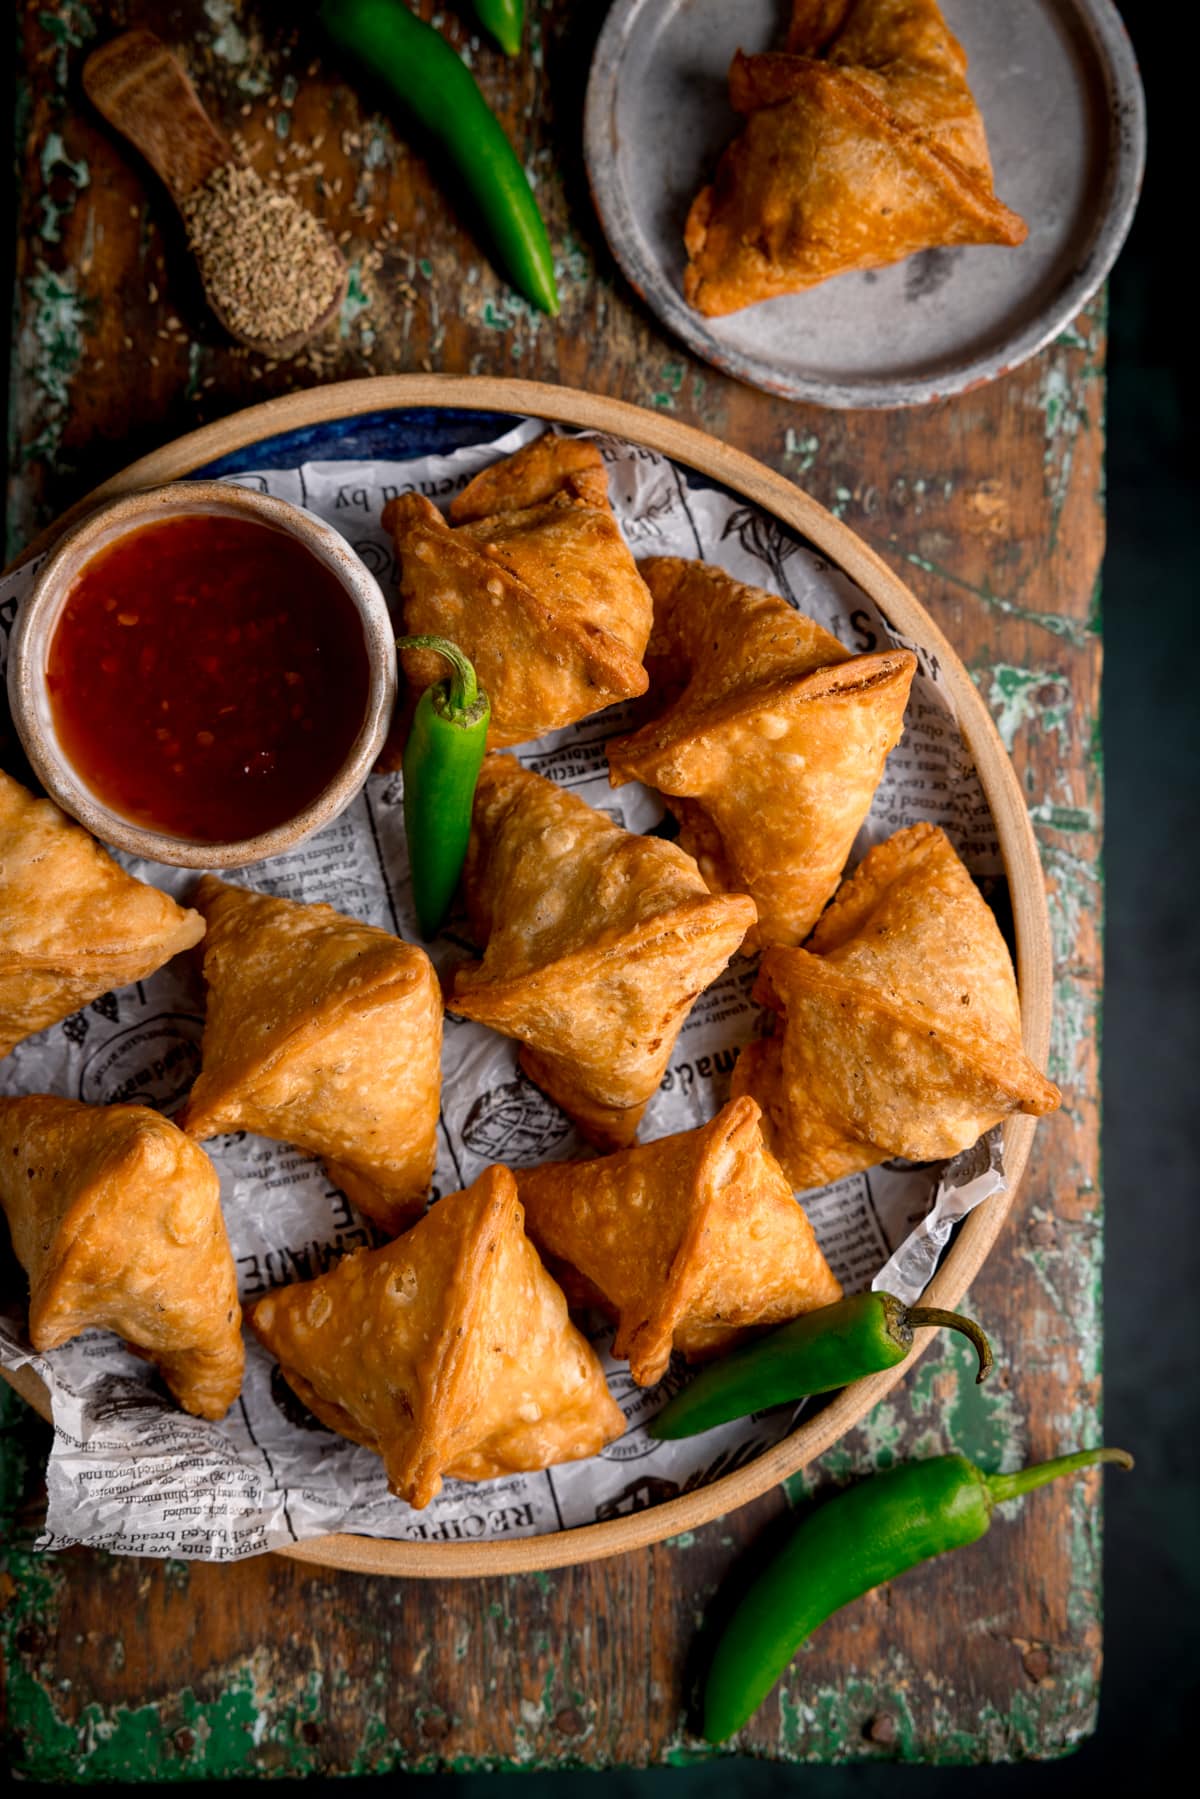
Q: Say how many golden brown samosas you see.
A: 10